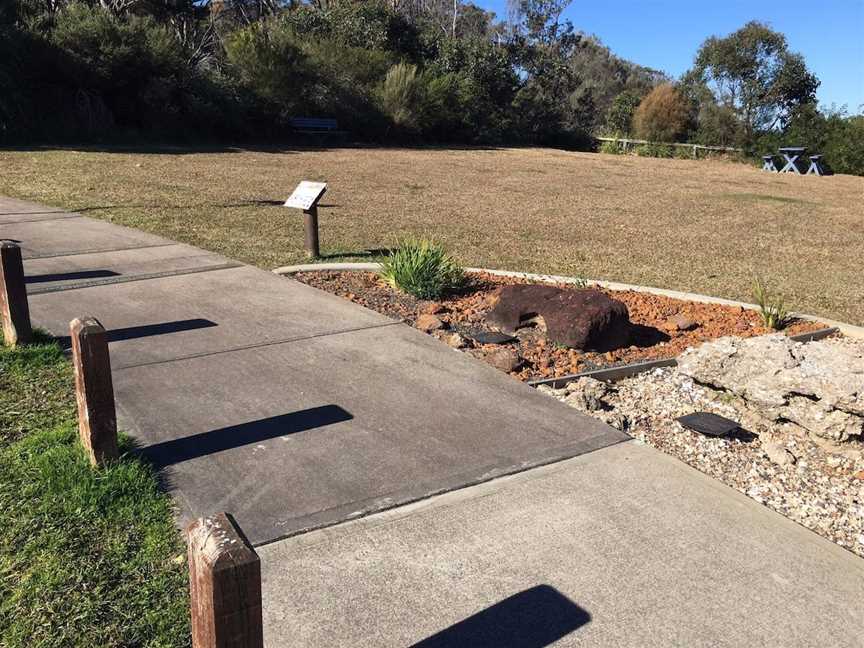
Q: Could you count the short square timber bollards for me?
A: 3